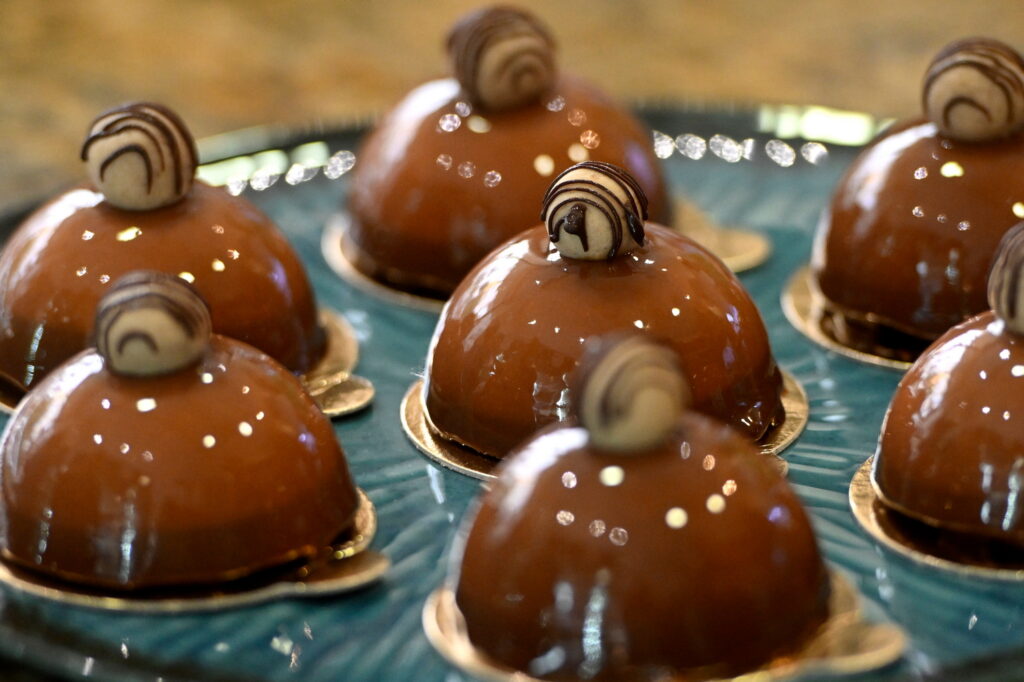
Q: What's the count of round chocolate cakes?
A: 7